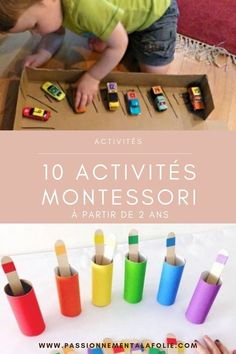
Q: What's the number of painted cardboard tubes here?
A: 6